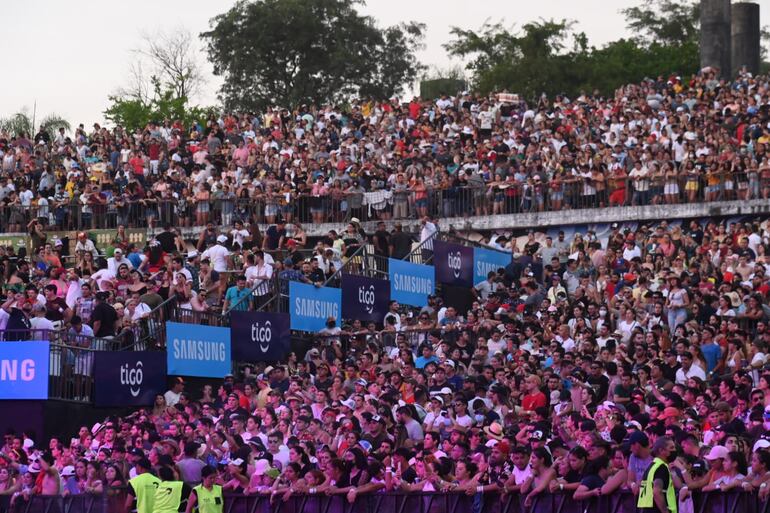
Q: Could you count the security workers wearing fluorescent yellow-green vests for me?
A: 4